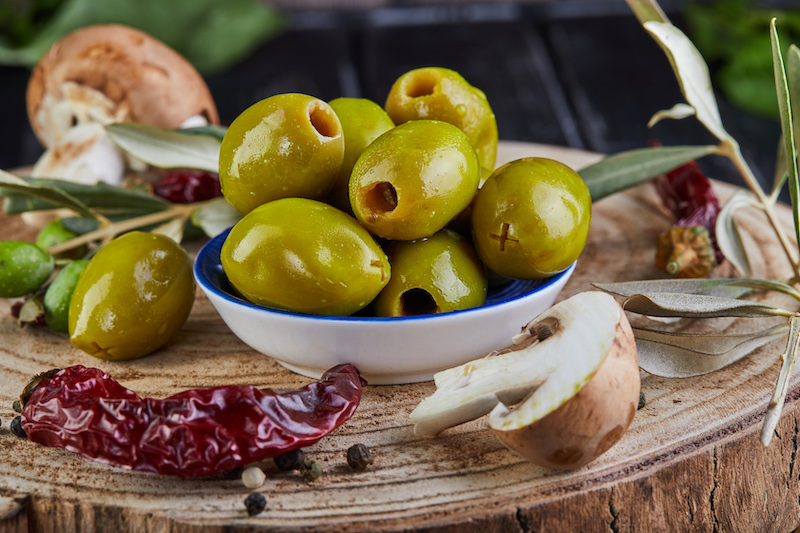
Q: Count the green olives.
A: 11